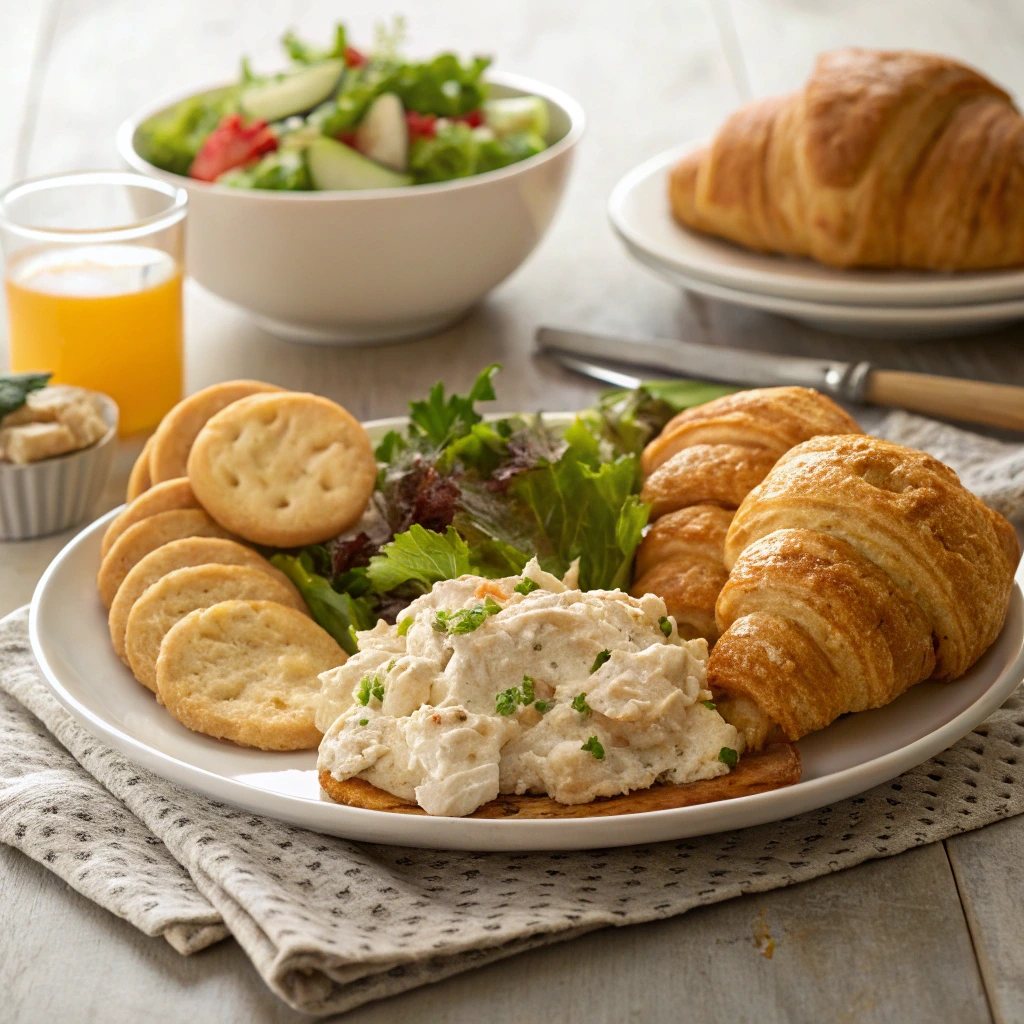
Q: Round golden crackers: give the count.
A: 8